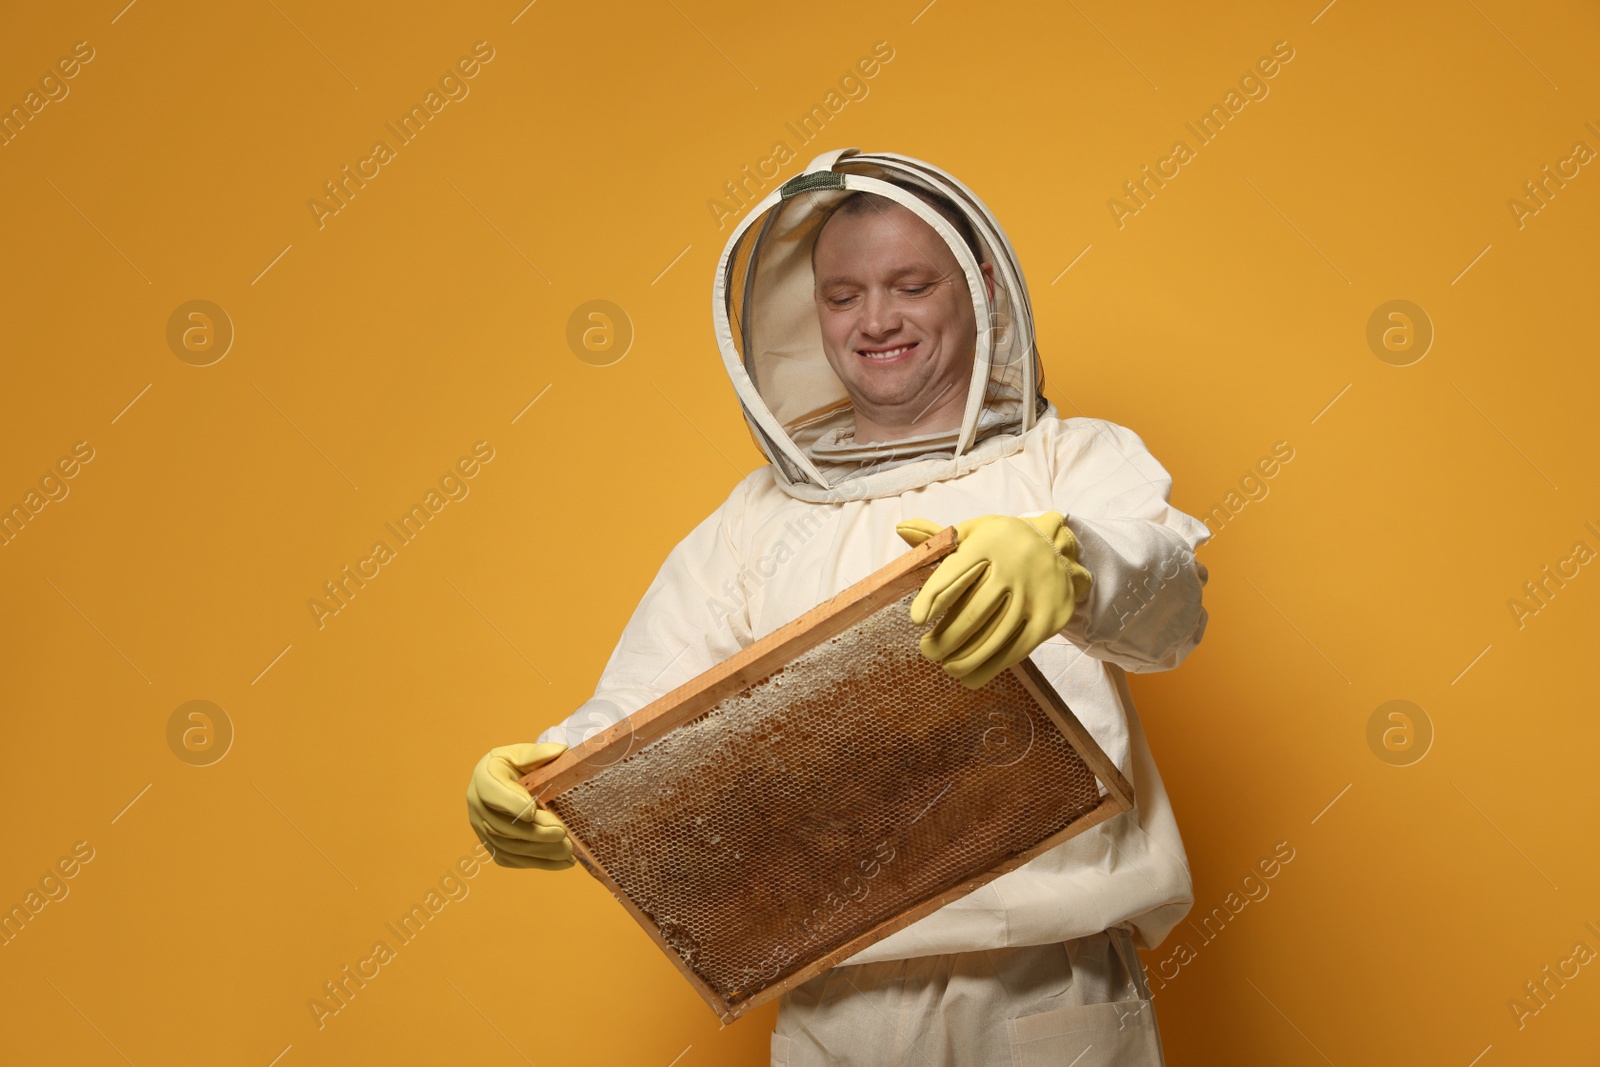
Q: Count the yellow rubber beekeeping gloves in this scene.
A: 2